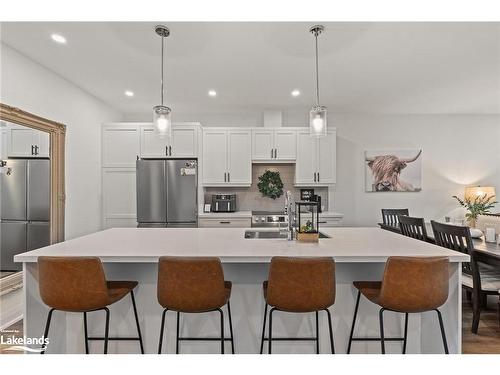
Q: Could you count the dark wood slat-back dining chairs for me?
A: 3